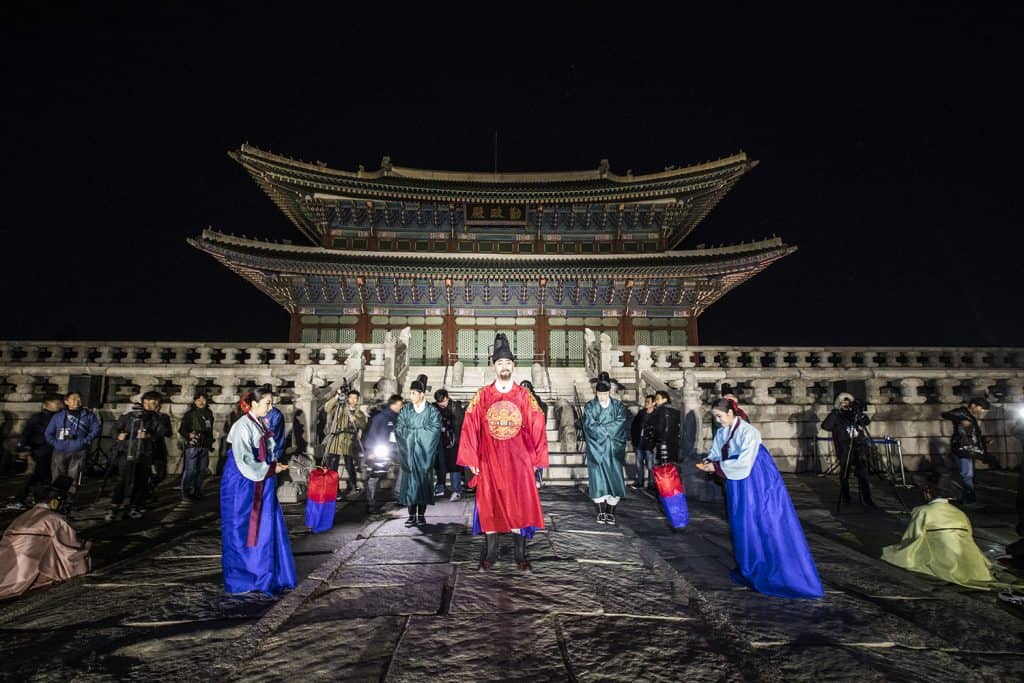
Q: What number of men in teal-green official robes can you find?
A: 2